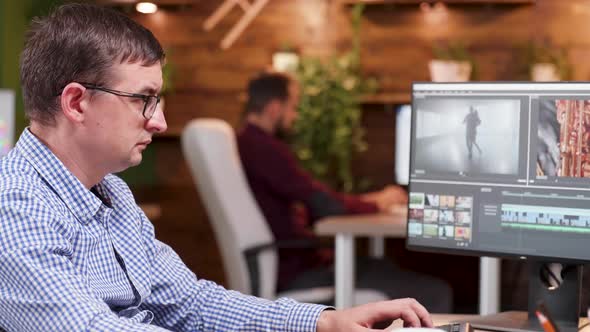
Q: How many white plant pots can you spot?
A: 3